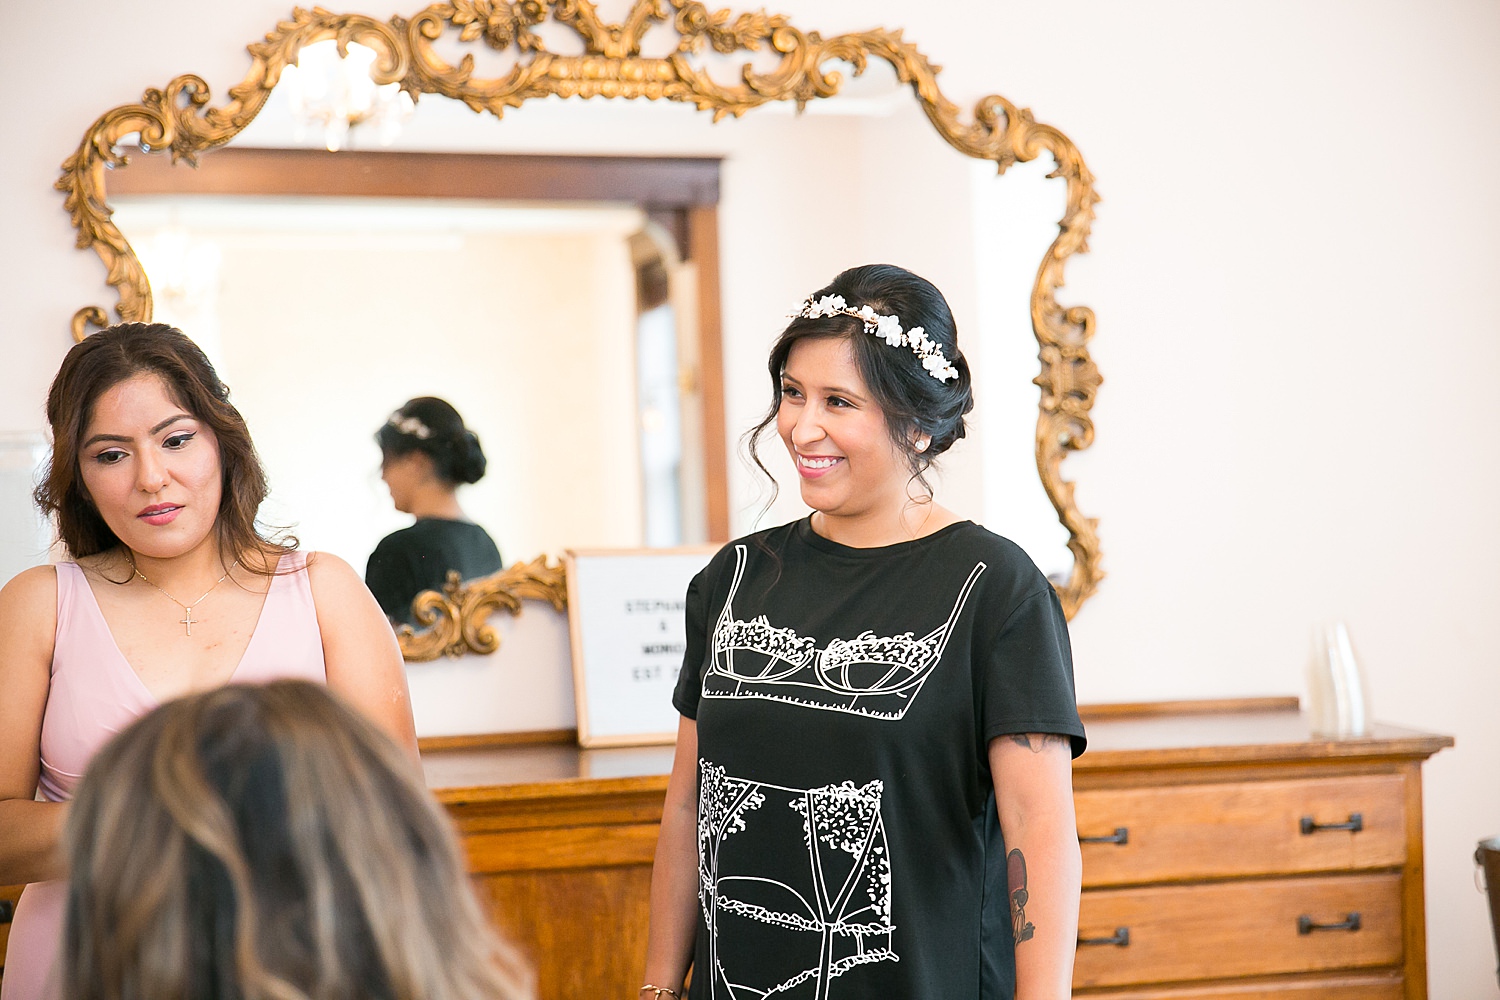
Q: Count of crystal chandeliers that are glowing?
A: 2